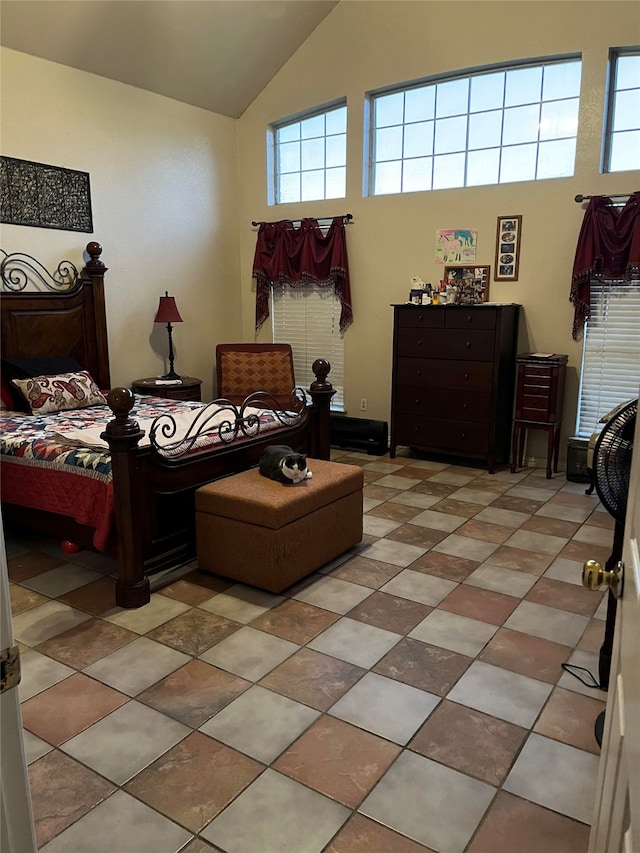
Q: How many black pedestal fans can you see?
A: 1